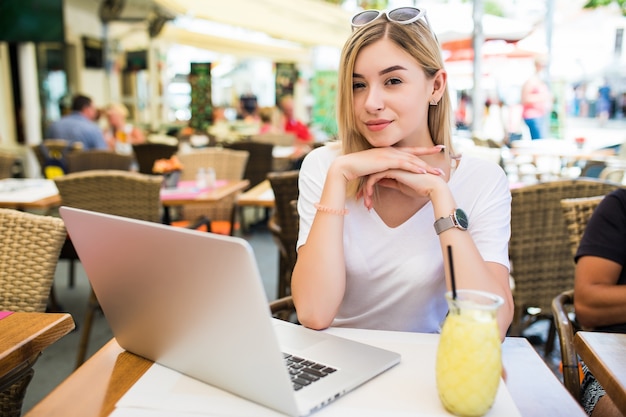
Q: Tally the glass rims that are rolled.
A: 1